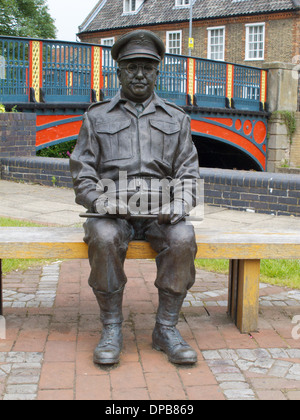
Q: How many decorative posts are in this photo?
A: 5